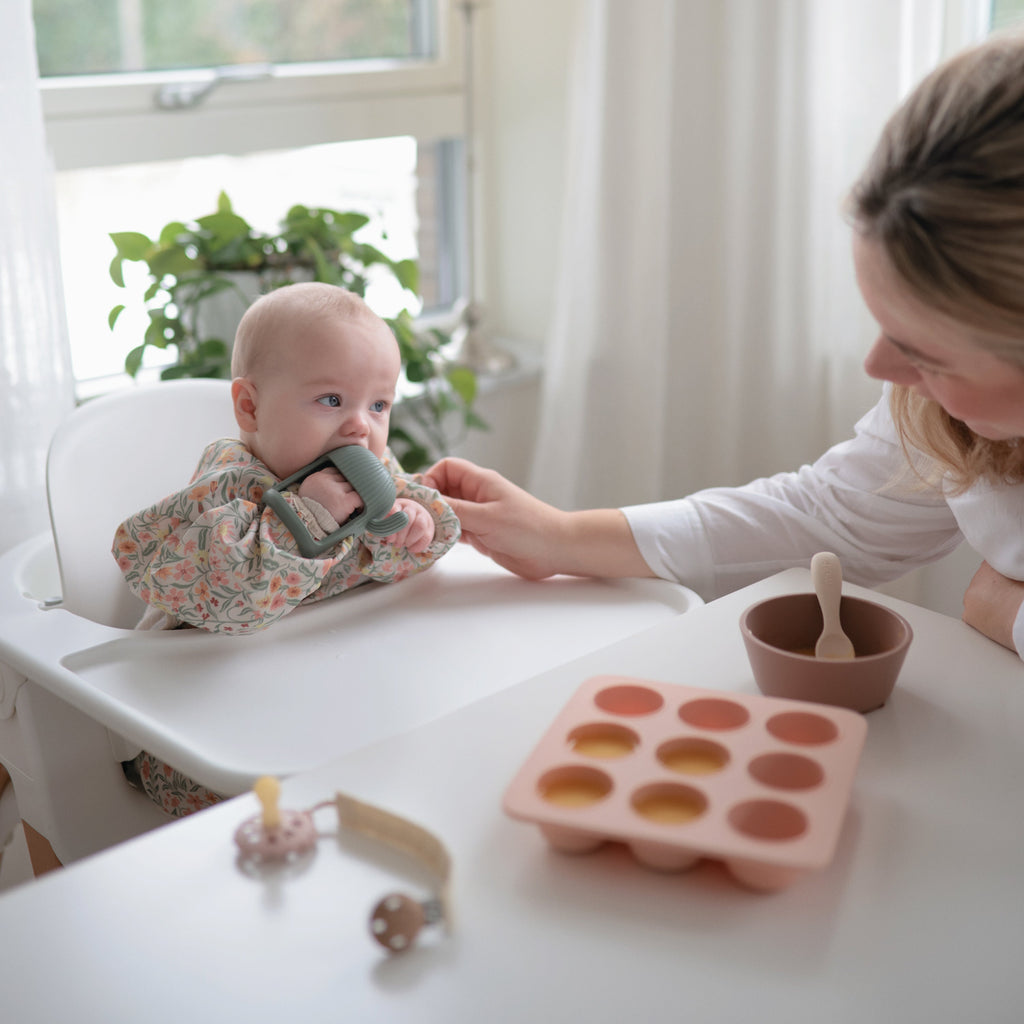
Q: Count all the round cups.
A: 9